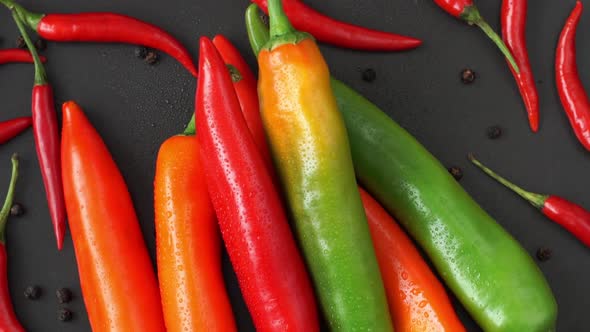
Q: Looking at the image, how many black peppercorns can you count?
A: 13